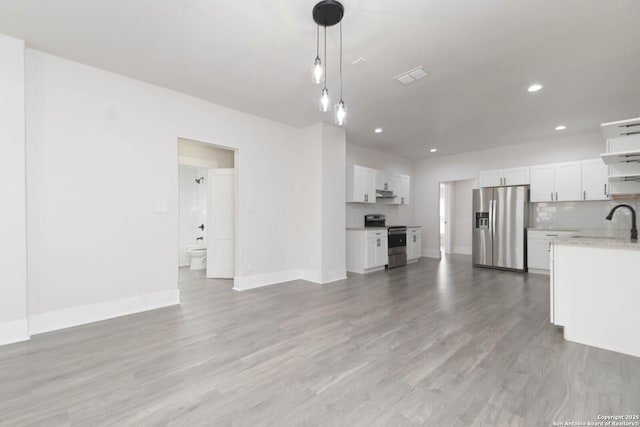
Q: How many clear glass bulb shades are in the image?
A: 3